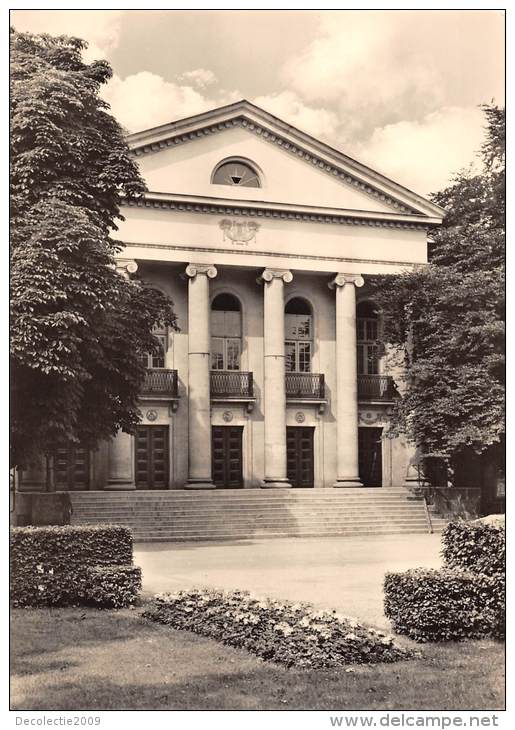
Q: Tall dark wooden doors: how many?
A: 5